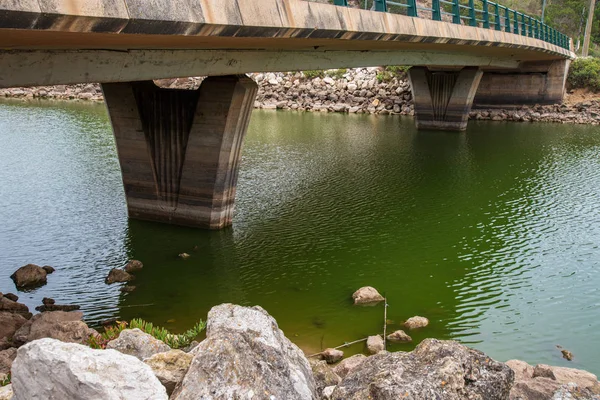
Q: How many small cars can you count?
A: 0